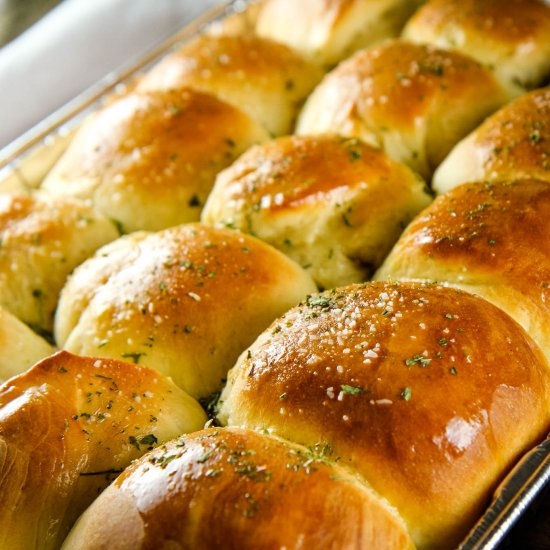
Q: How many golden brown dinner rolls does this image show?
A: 14